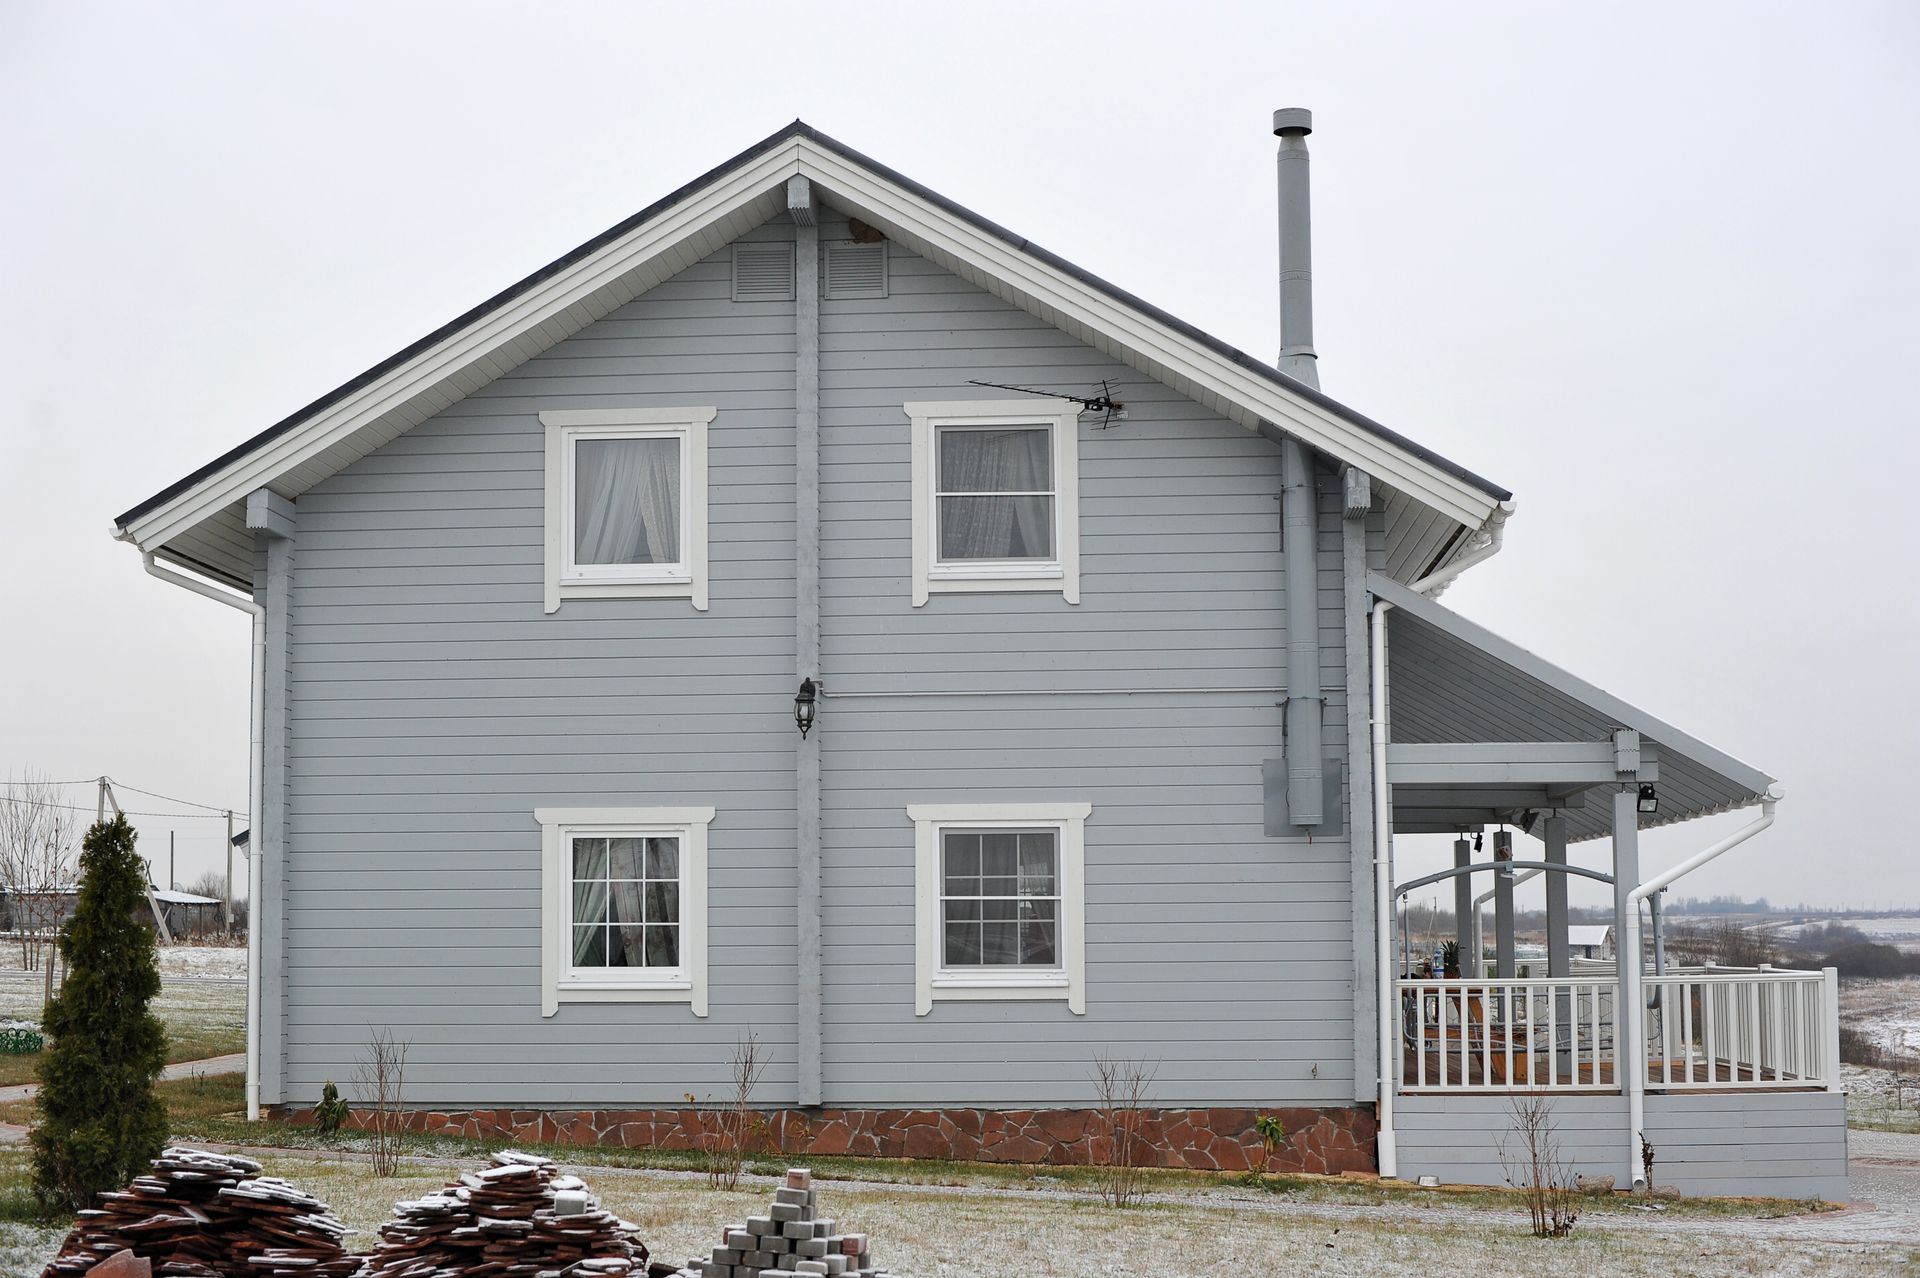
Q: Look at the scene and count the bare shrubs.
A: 4